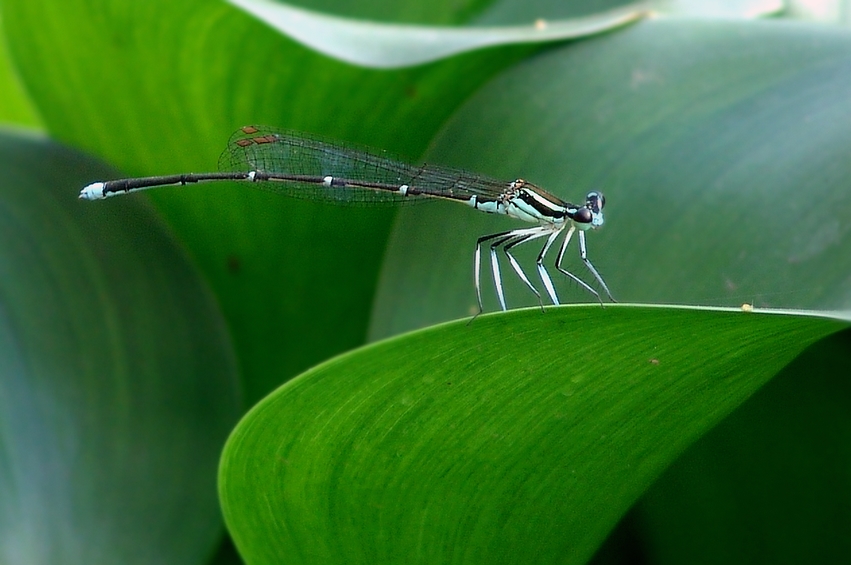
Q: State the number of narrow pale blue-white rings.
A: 3